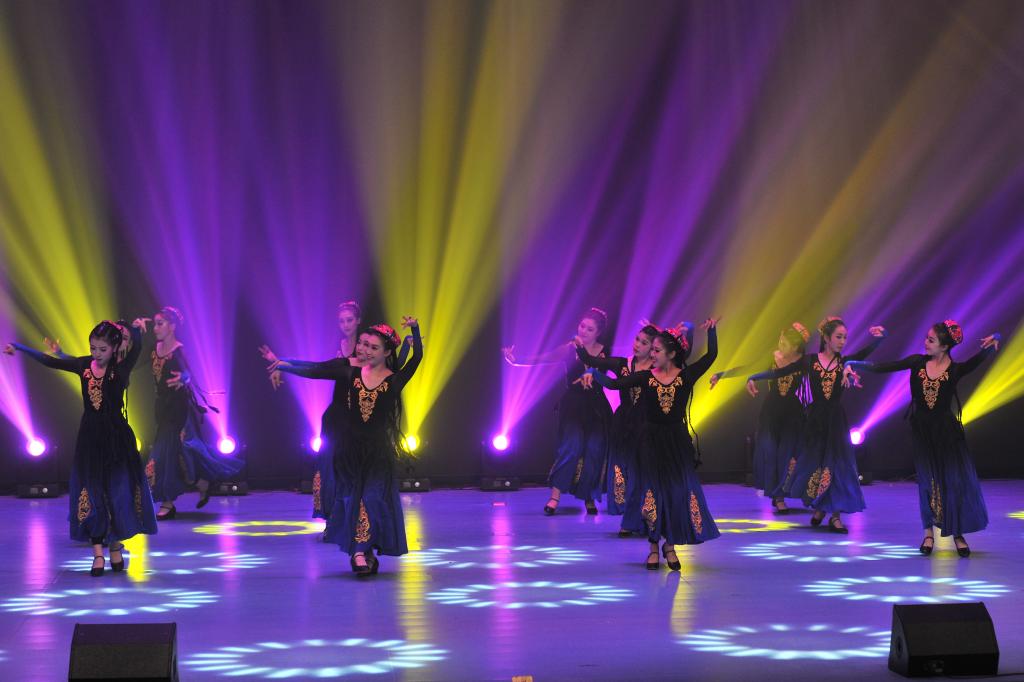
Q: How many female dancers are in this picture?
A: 12